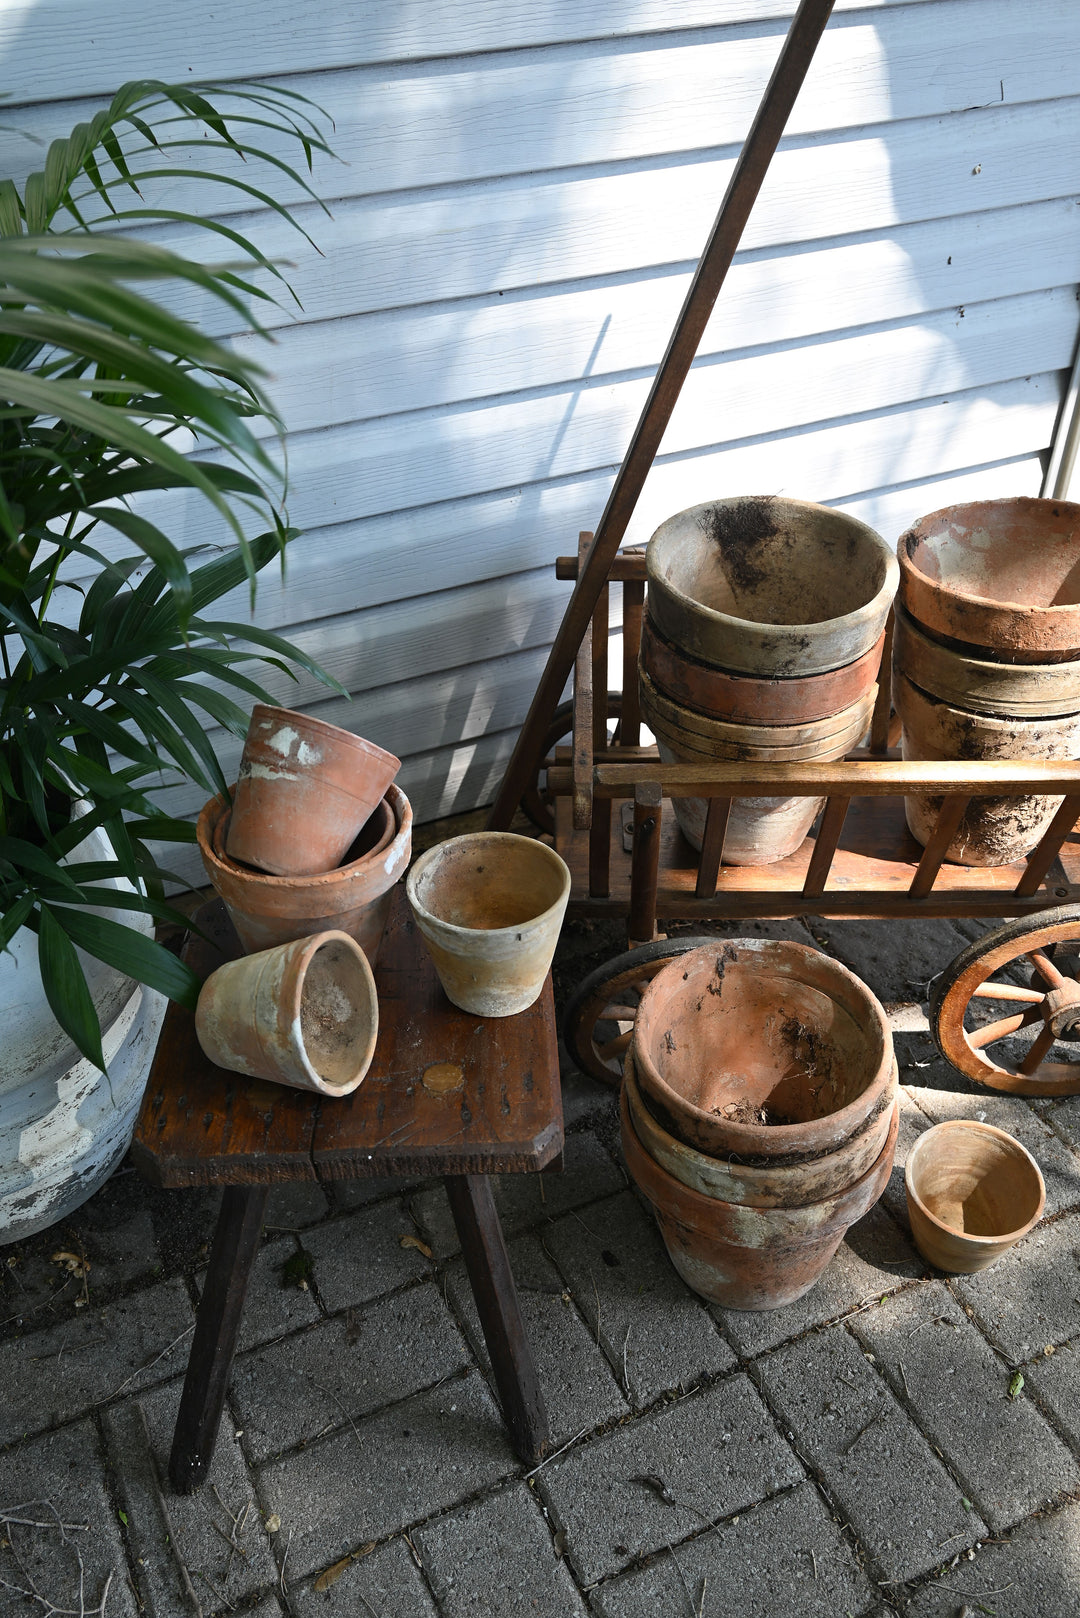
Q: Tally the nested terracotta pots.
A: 12